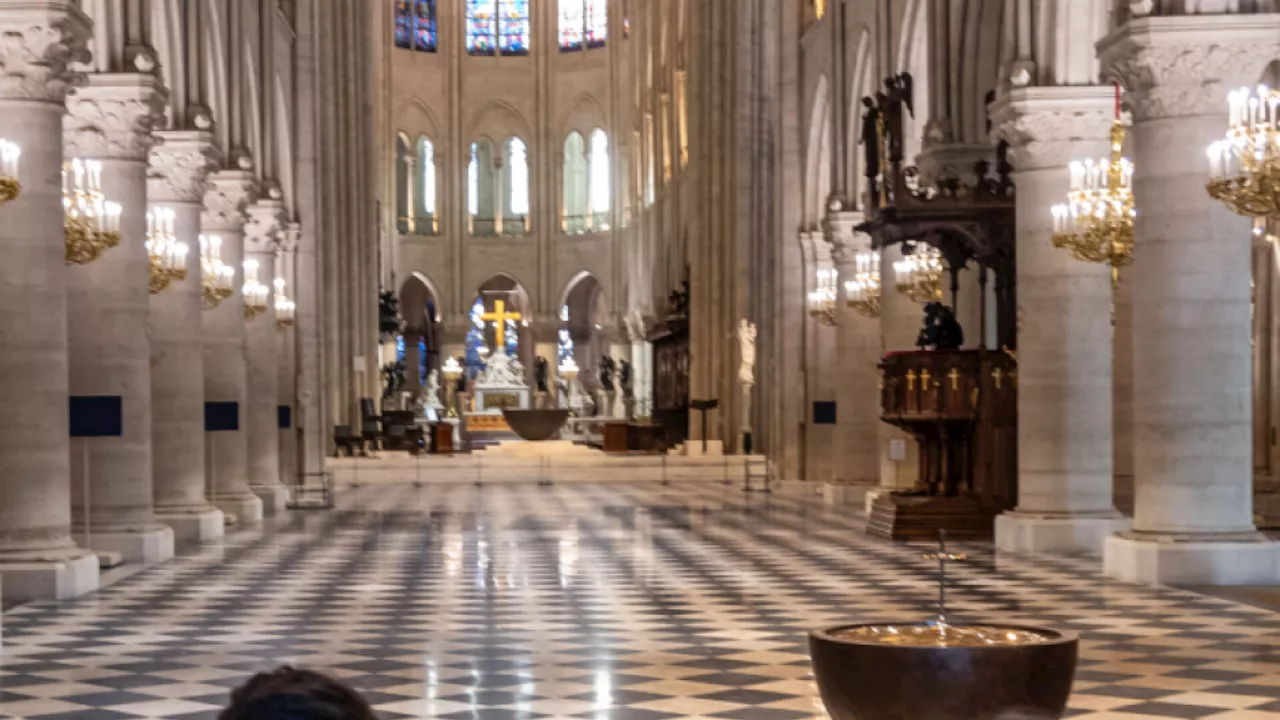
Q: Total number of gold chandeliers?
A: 11